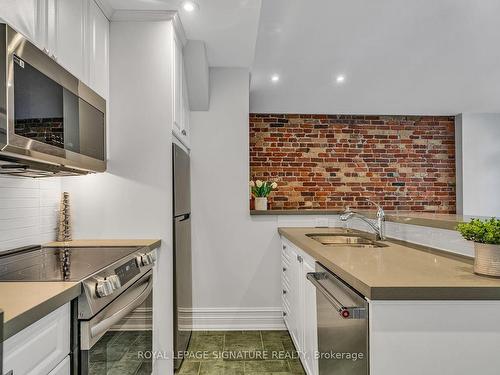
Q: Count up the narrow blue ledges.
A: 0